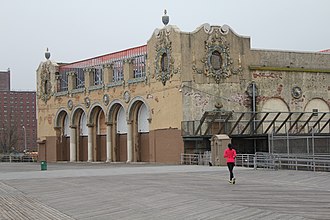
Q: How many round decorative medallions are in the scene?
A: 6